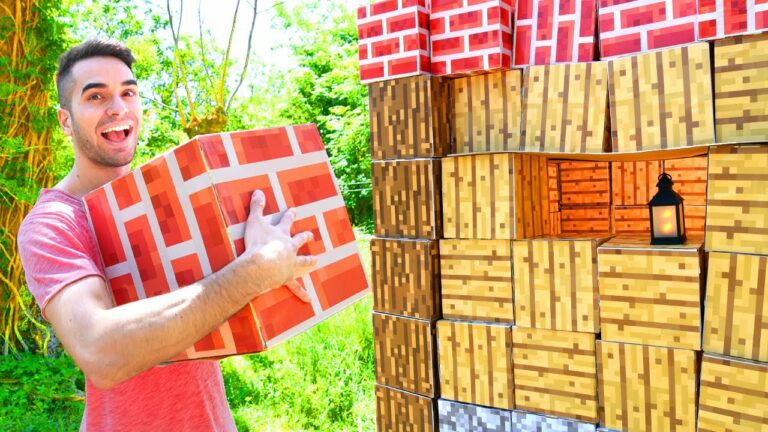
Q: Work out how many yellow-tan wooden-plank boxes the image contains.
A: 14